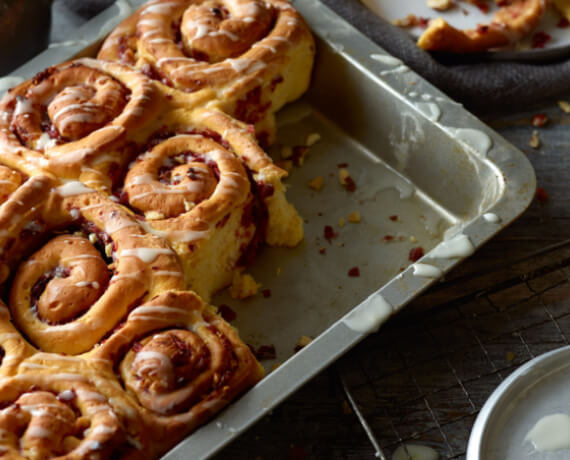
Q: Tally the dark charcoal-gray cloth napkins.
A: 1